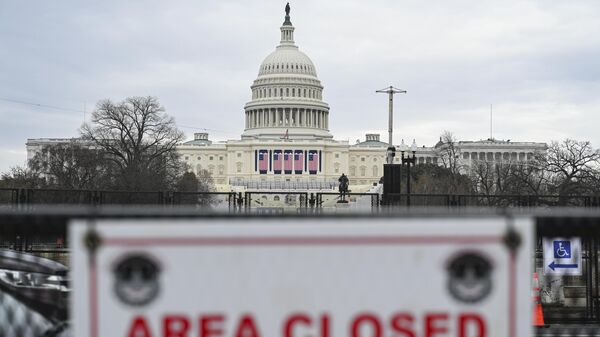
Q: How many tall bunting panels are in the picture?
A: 5